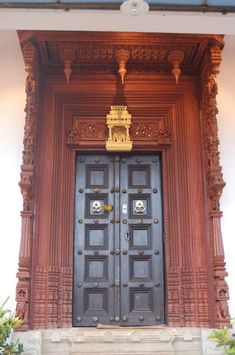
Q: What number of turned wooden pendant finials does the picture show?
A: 3